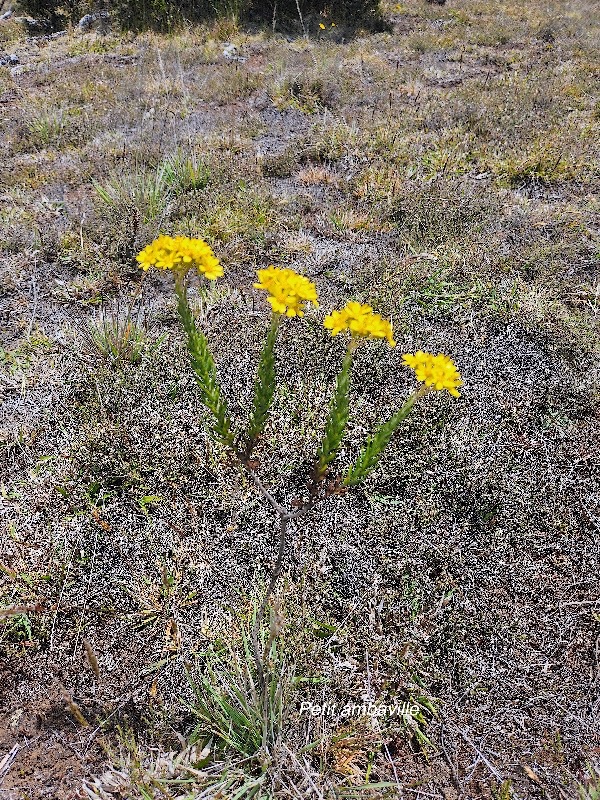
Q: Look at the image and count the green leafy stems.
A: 4